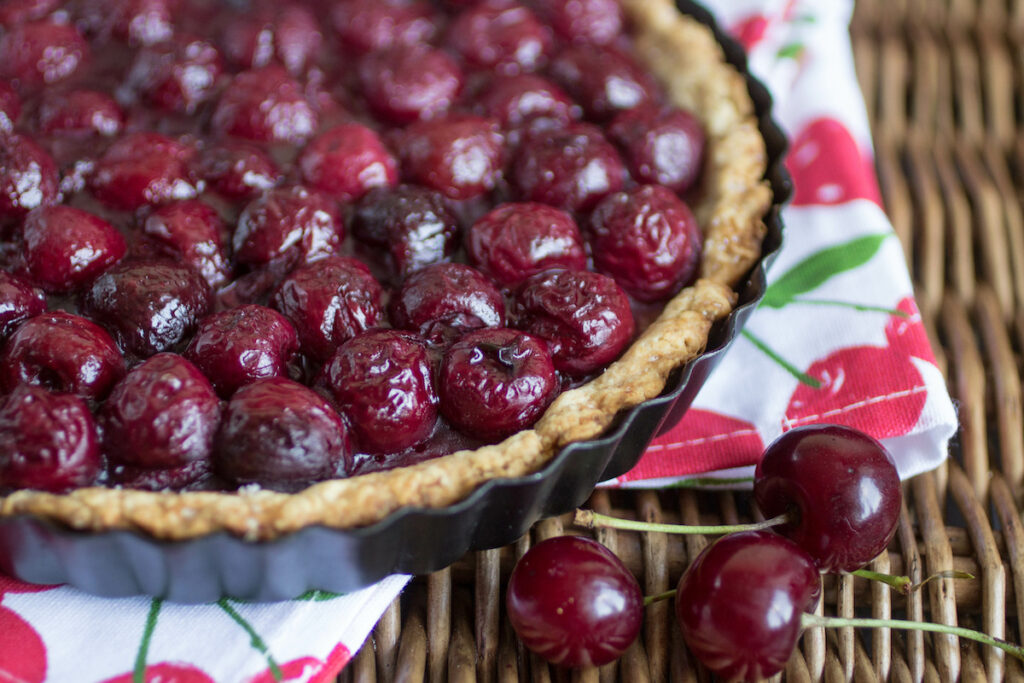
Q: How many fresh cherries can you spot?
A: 3